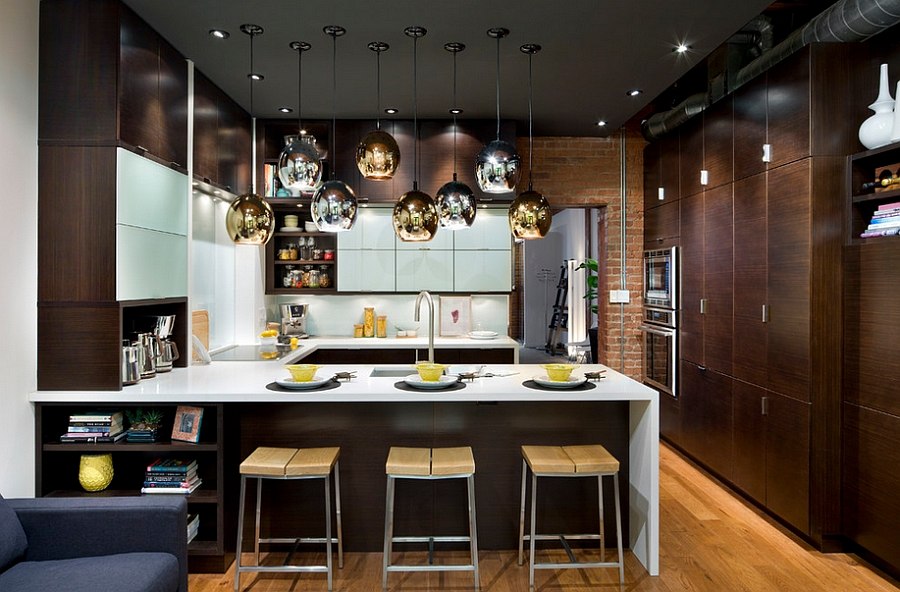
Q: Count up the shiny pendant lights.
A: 8